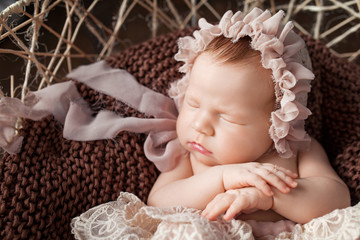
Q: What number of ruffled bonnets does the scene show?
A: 1